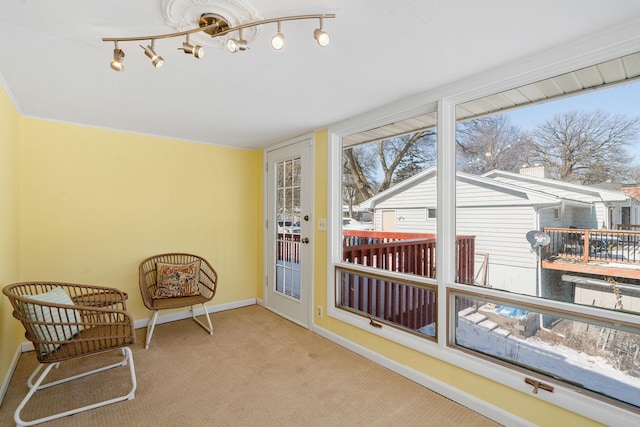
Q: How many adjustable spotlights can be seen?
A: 6